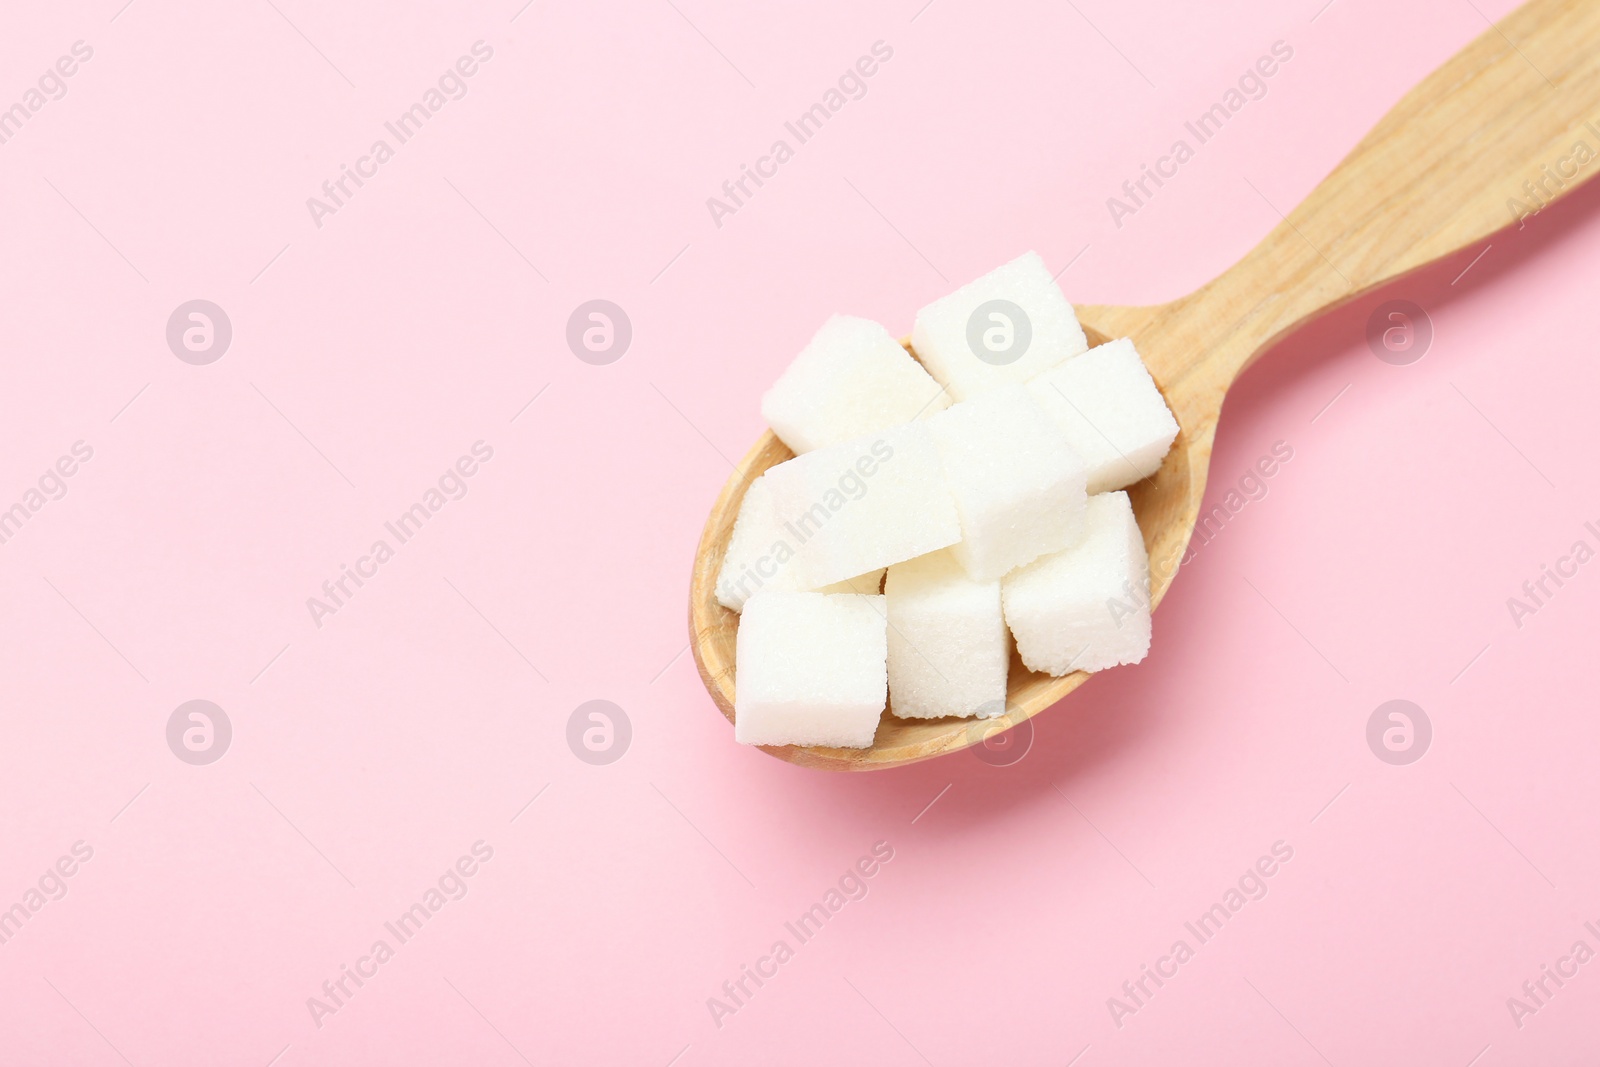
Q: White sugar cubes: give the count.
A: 9